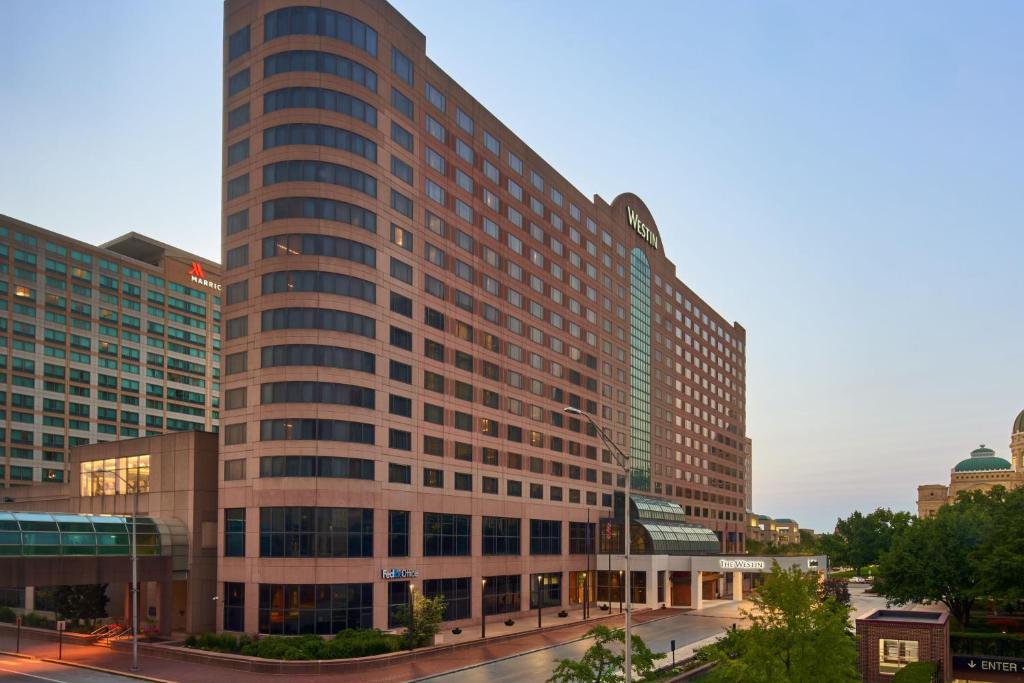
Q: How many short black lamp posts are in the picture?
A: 5